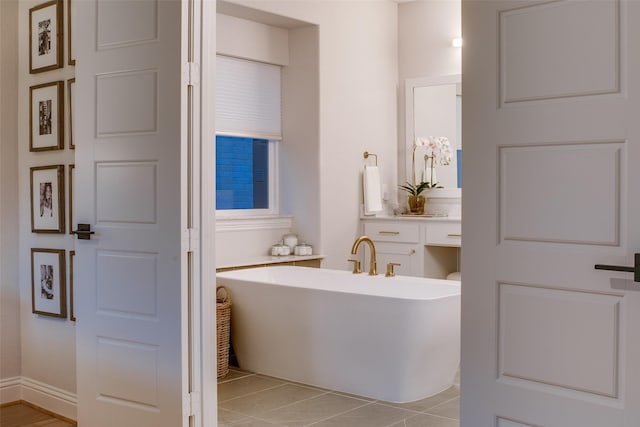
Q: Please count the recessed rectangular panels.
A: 9